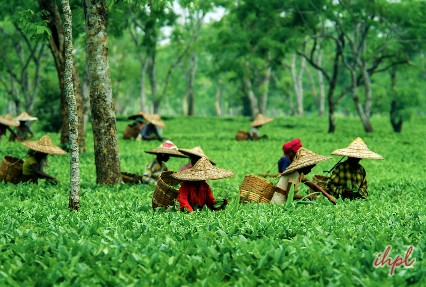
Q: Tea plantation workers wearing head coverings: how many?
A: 12